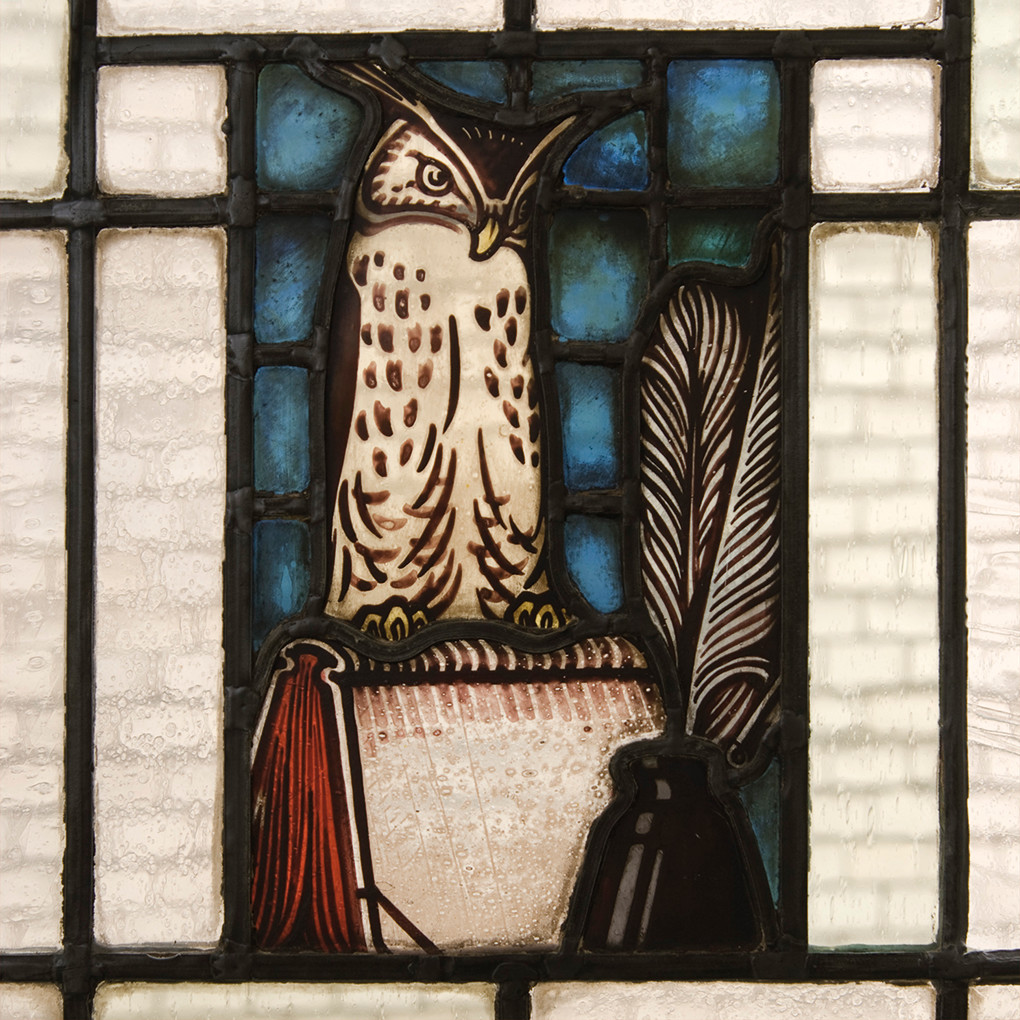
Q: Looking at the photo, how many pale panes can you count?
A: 14